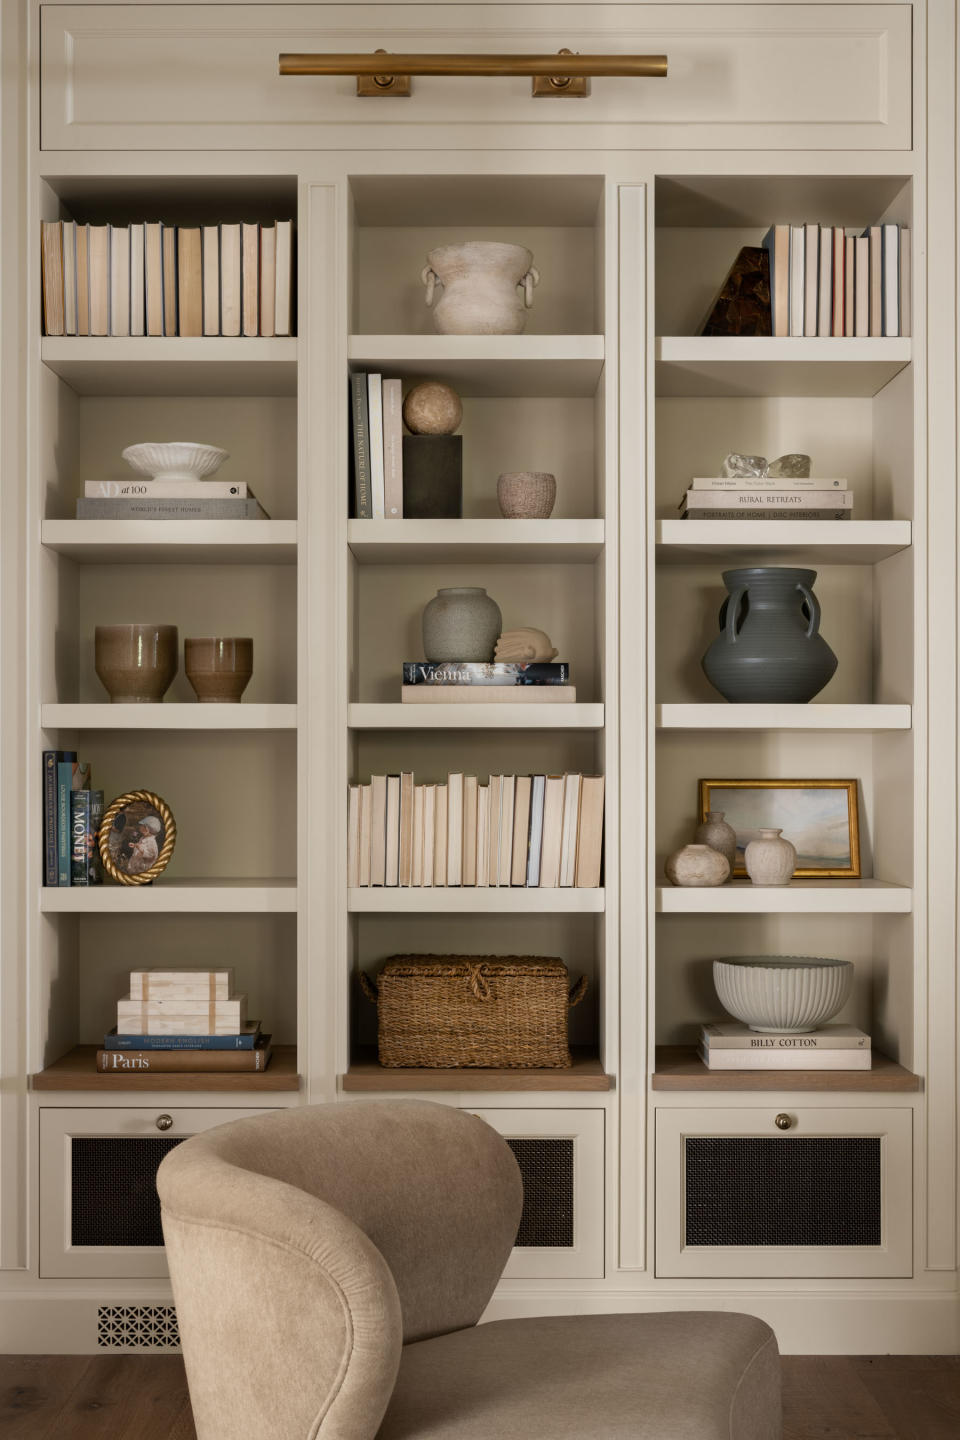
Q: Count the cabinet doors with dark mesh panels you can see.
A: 3